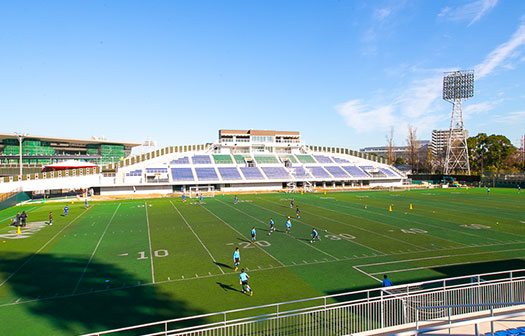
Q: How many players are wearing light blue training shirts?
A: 6